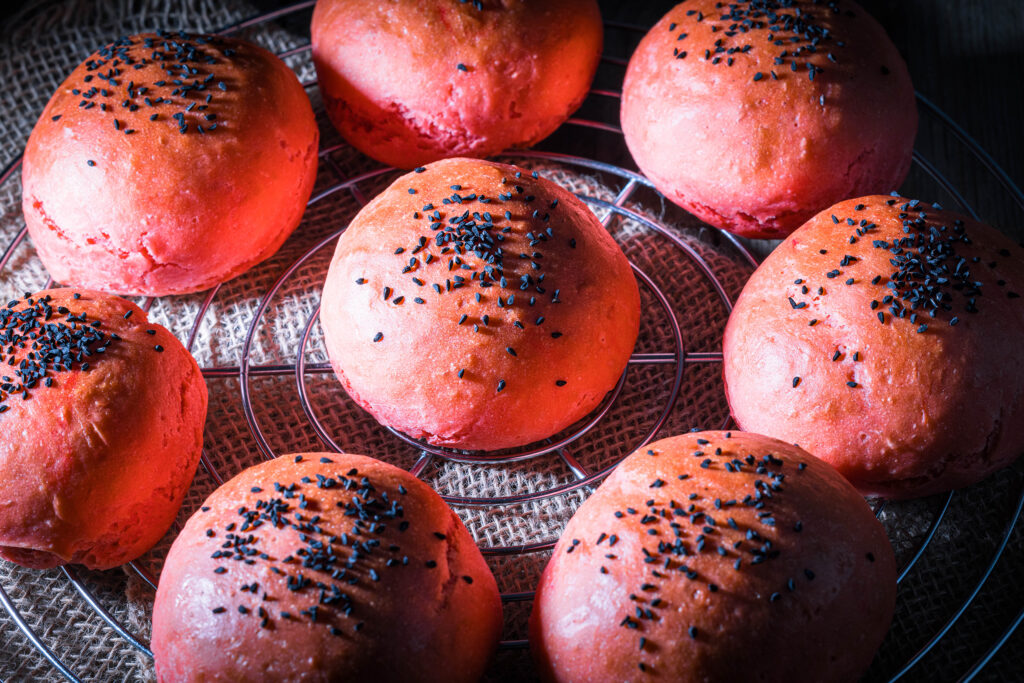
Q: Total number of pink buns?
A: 8